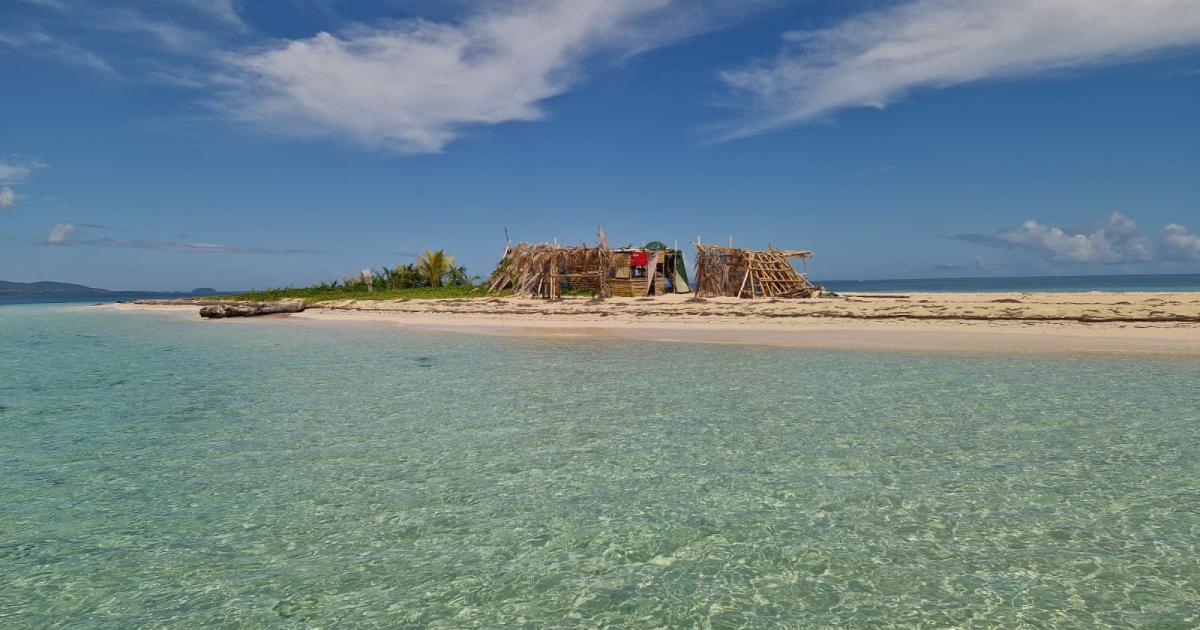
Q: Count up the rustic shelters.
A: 2